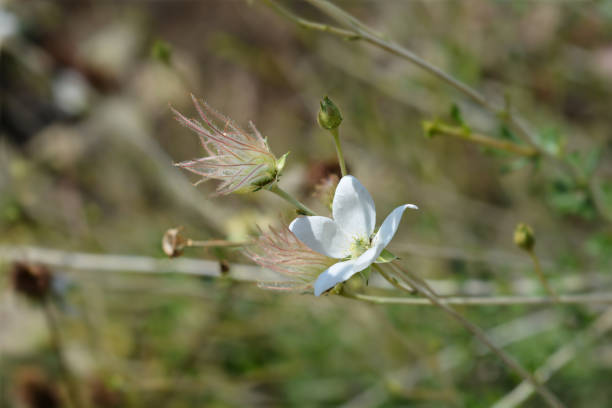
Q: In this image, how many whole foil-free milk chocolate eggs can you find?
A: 0